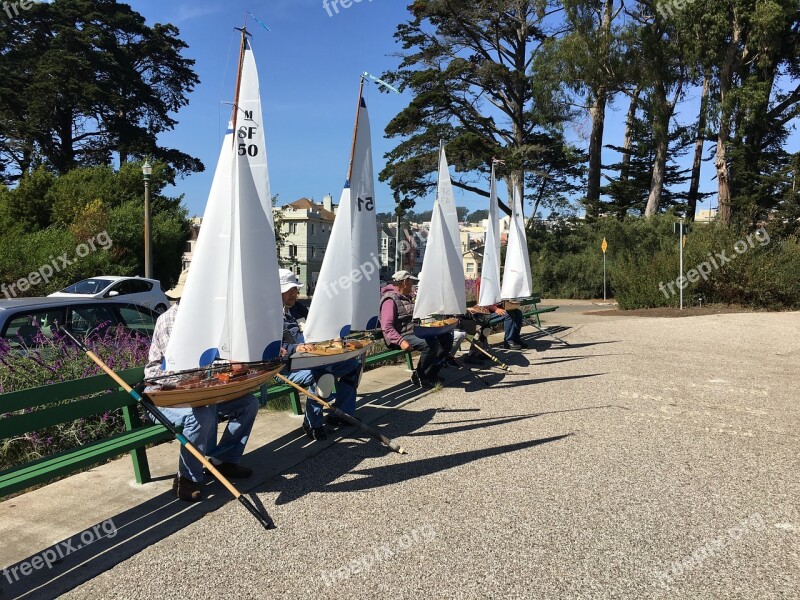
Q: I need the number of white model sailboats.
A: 5